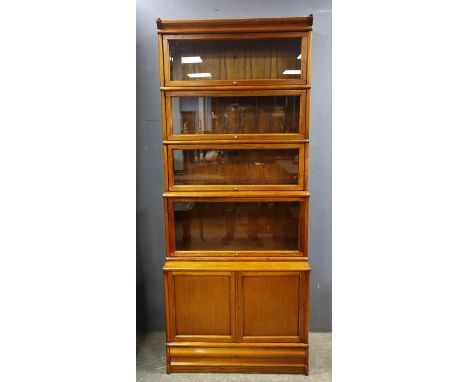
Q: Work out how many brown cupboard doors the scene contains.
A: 2